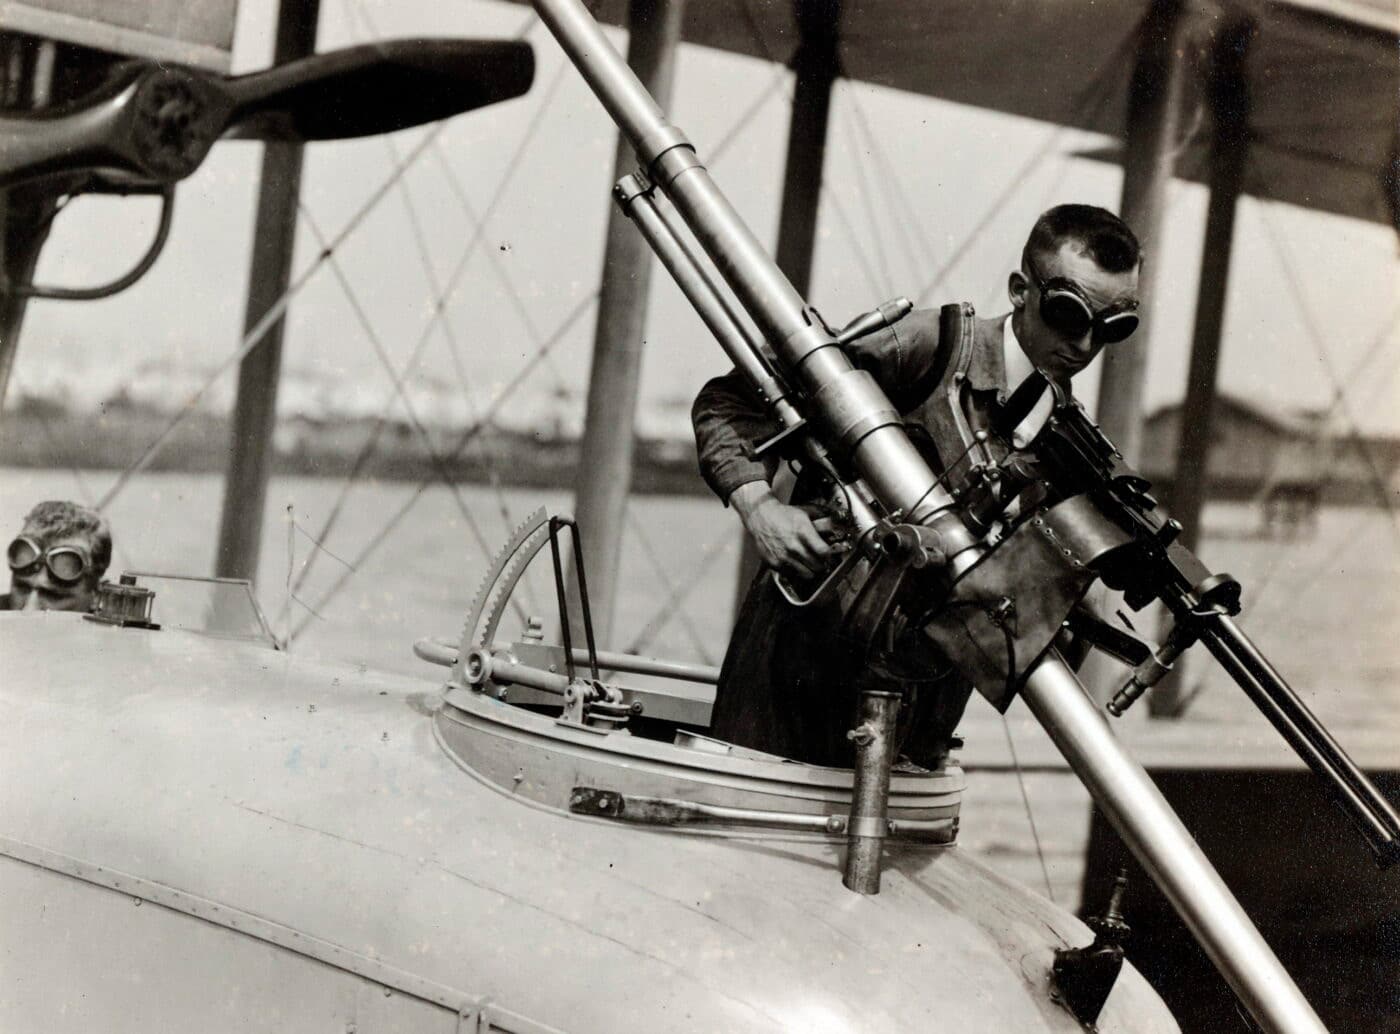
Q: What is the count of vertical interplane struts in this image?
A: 5